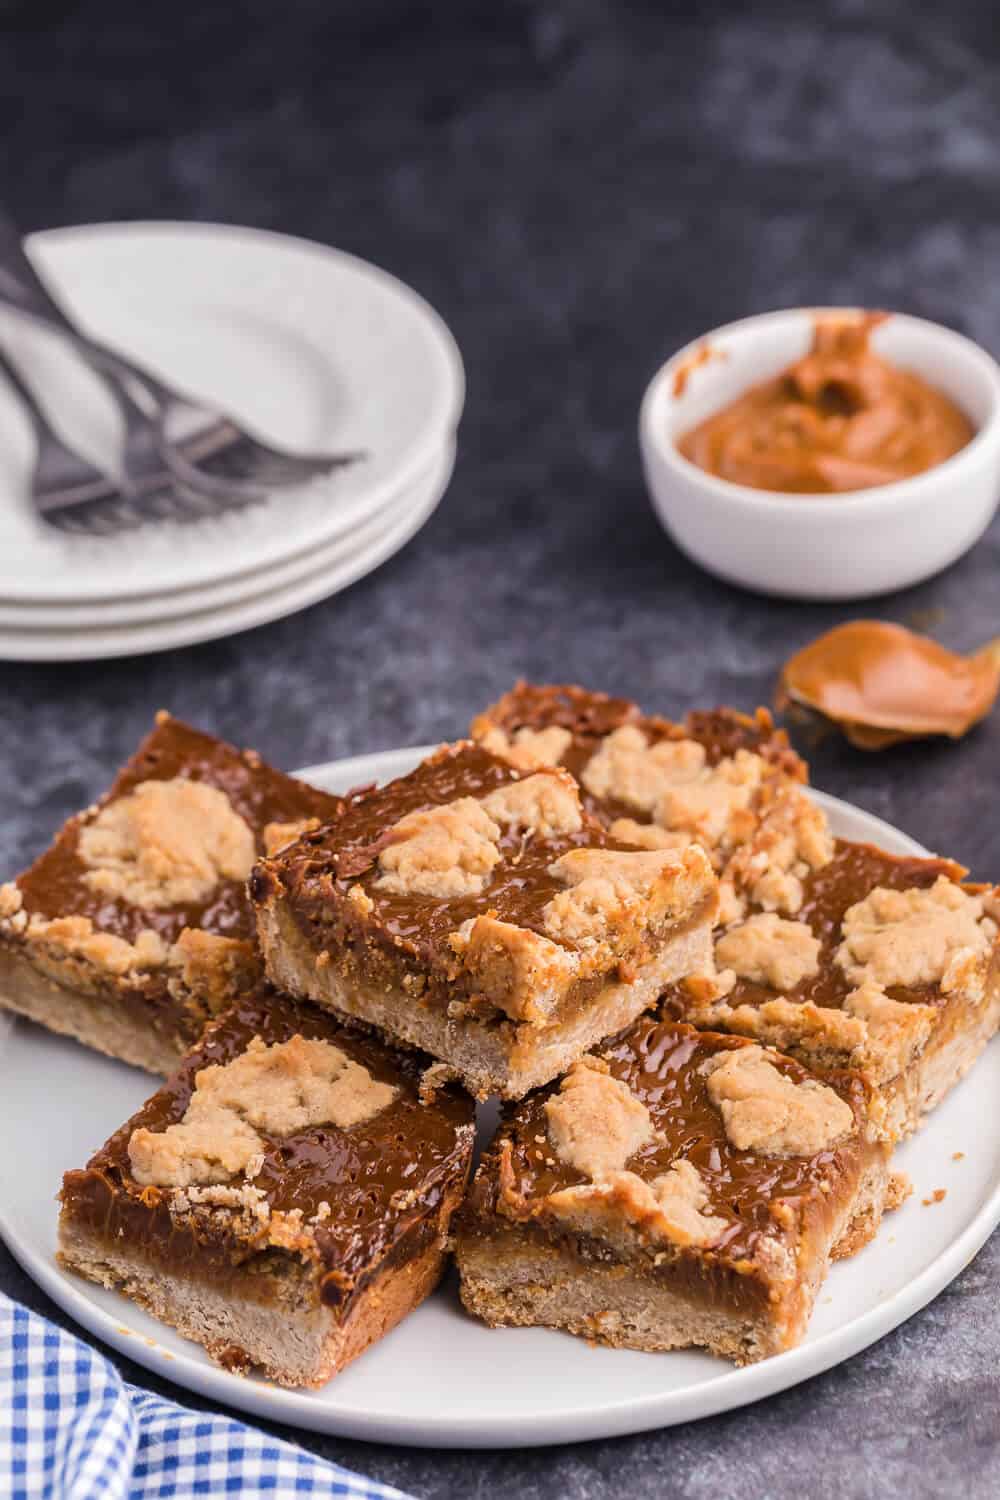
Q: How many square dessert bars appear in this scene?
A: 6